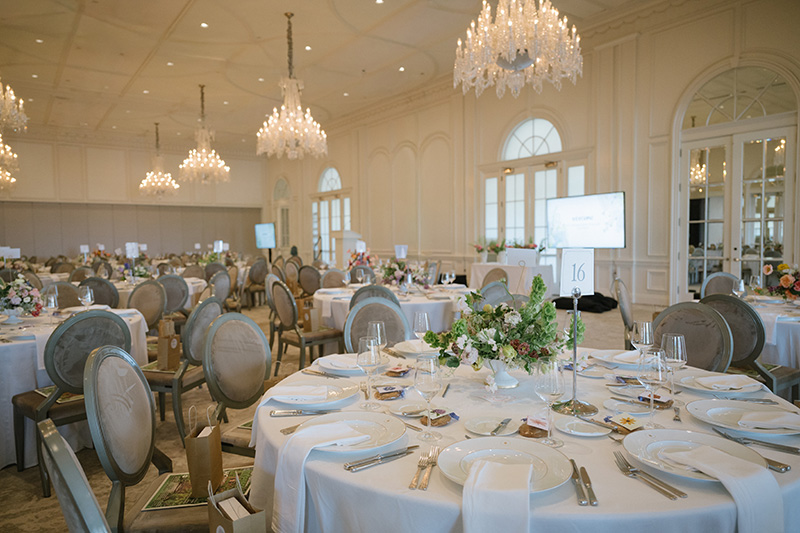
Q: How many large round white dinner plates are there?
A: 9